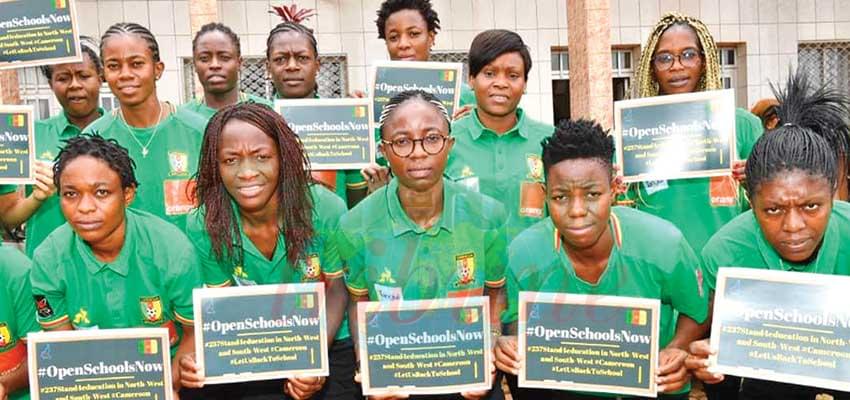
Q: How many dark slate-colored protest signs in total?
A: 10